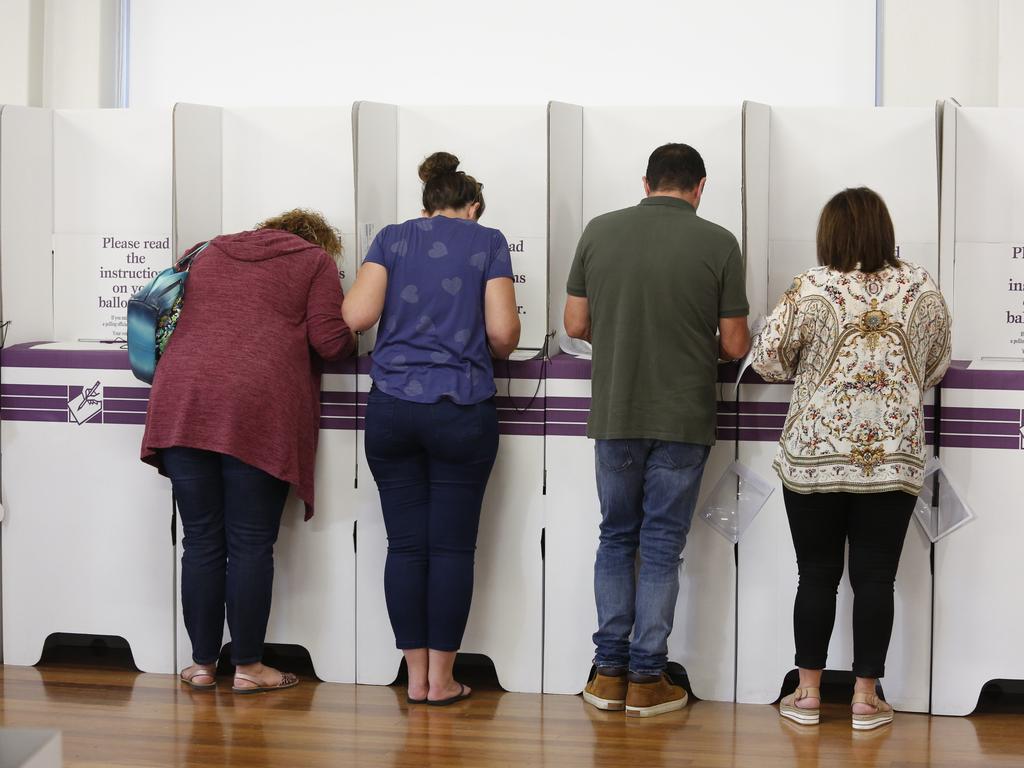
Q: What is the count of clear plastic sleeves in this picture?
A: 2